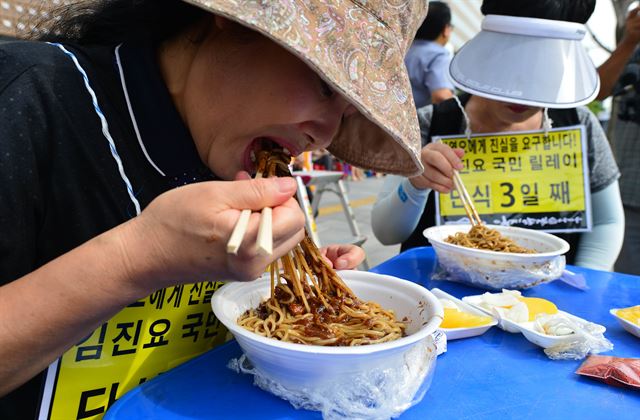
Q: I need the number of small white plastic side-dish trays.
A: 3